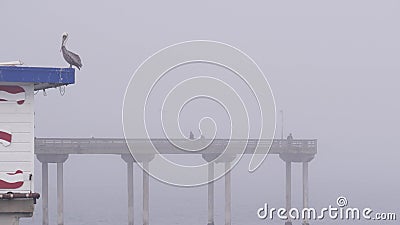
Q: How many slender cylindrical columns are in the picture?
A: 8